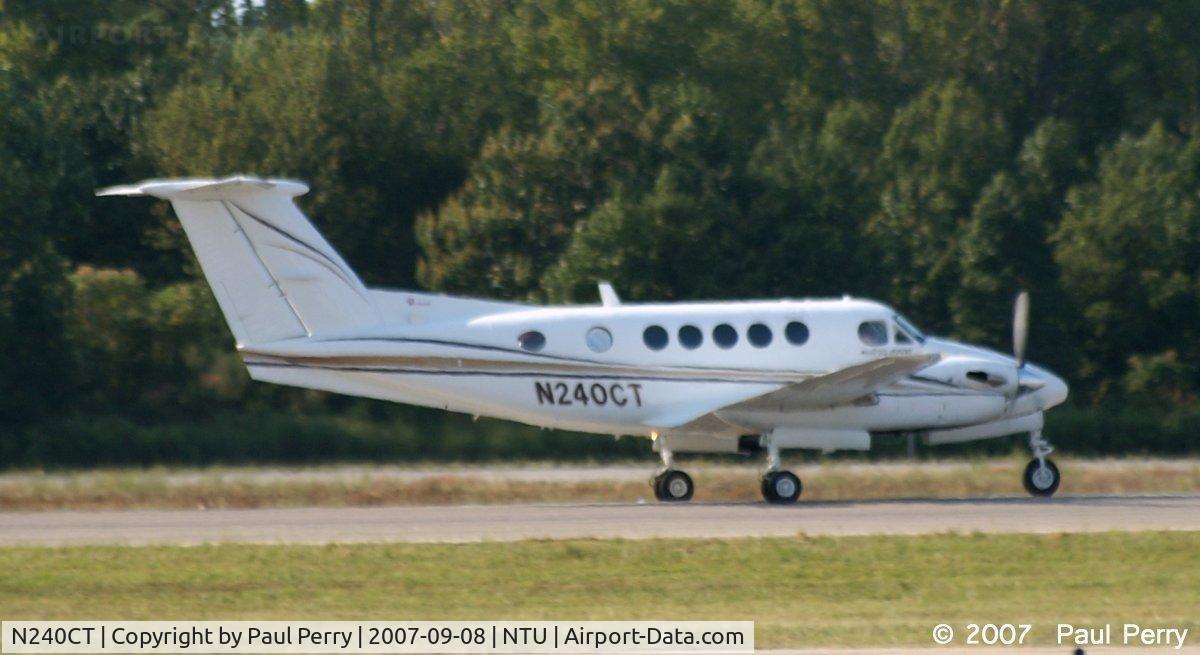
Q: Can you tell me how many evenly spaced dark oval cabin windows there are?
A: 5